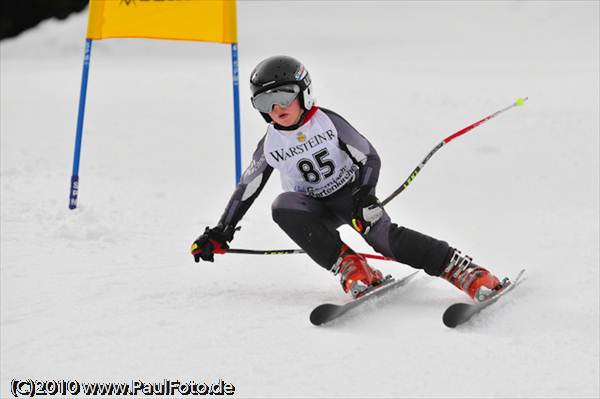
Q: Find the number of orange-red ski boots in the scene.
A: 2